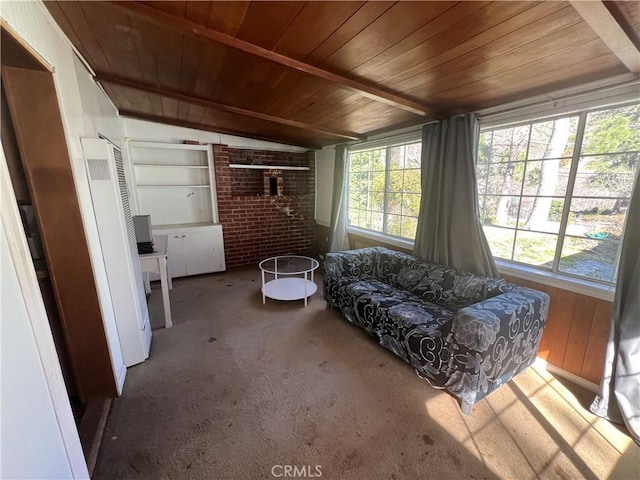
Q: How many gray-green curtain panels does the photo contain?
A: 3